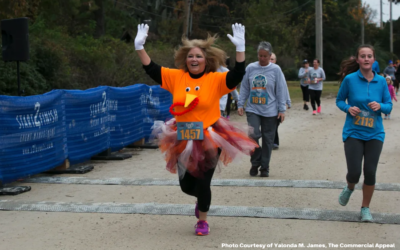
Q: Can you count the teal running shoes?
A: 2